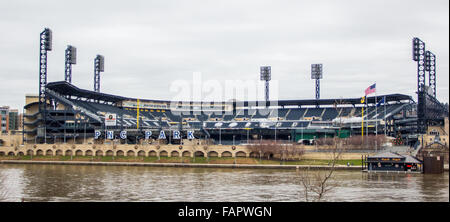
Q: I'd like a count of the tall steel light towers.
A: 7